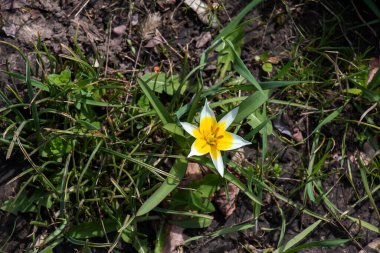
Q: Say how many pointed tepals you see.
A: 6